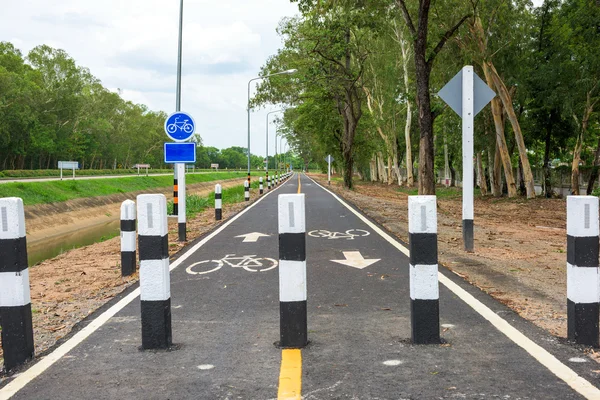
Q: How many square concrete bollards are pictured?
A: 5